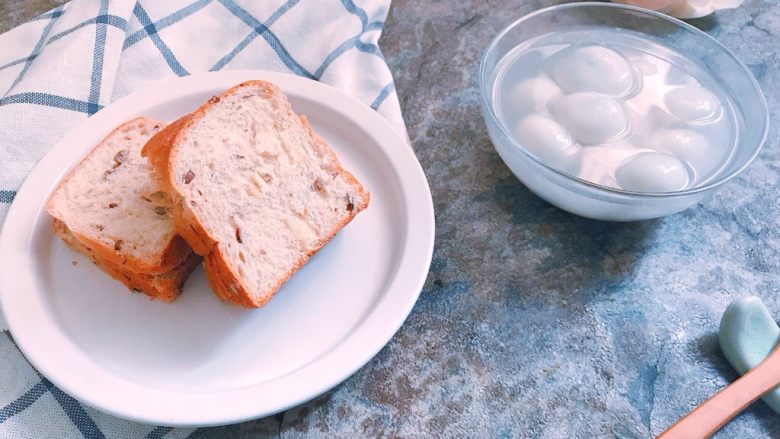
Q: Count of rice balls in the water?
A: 7